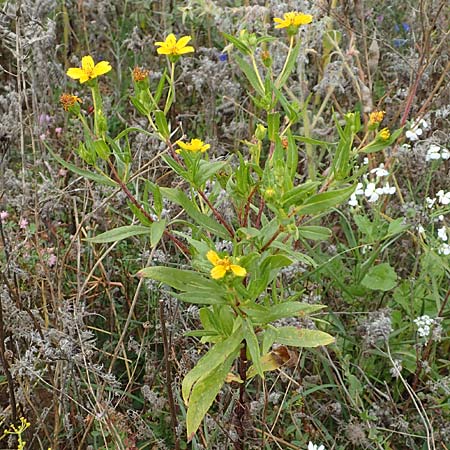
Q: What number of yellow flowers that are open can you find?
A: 5